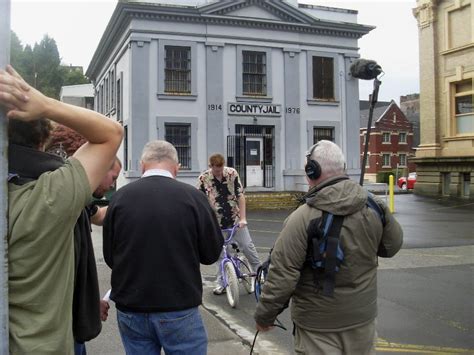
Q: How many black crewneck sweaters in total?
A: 1